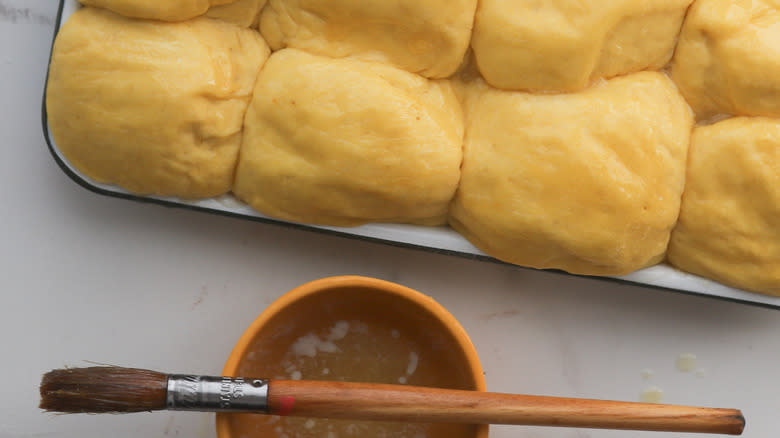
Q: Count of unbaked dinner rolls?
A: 8